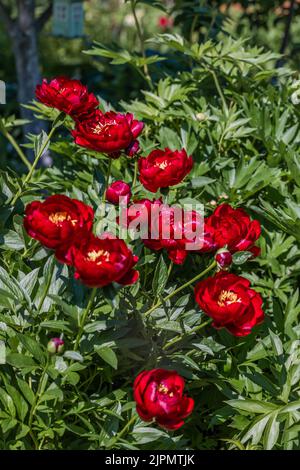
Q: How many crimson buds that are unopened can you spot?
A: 4